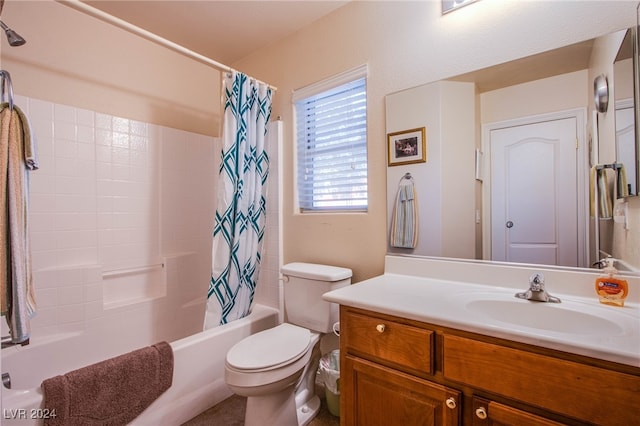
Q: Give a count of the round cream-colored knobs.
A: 3